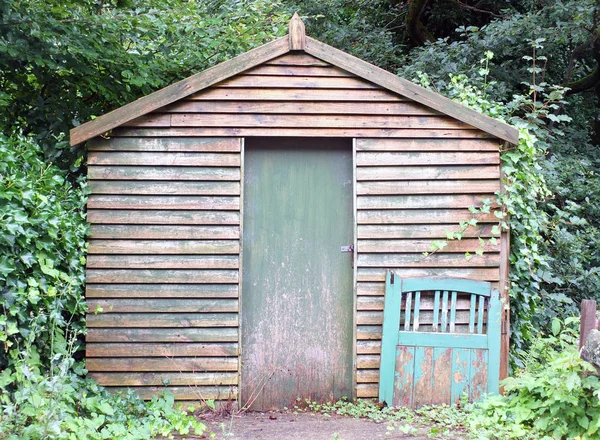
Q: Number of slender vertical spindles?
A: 7